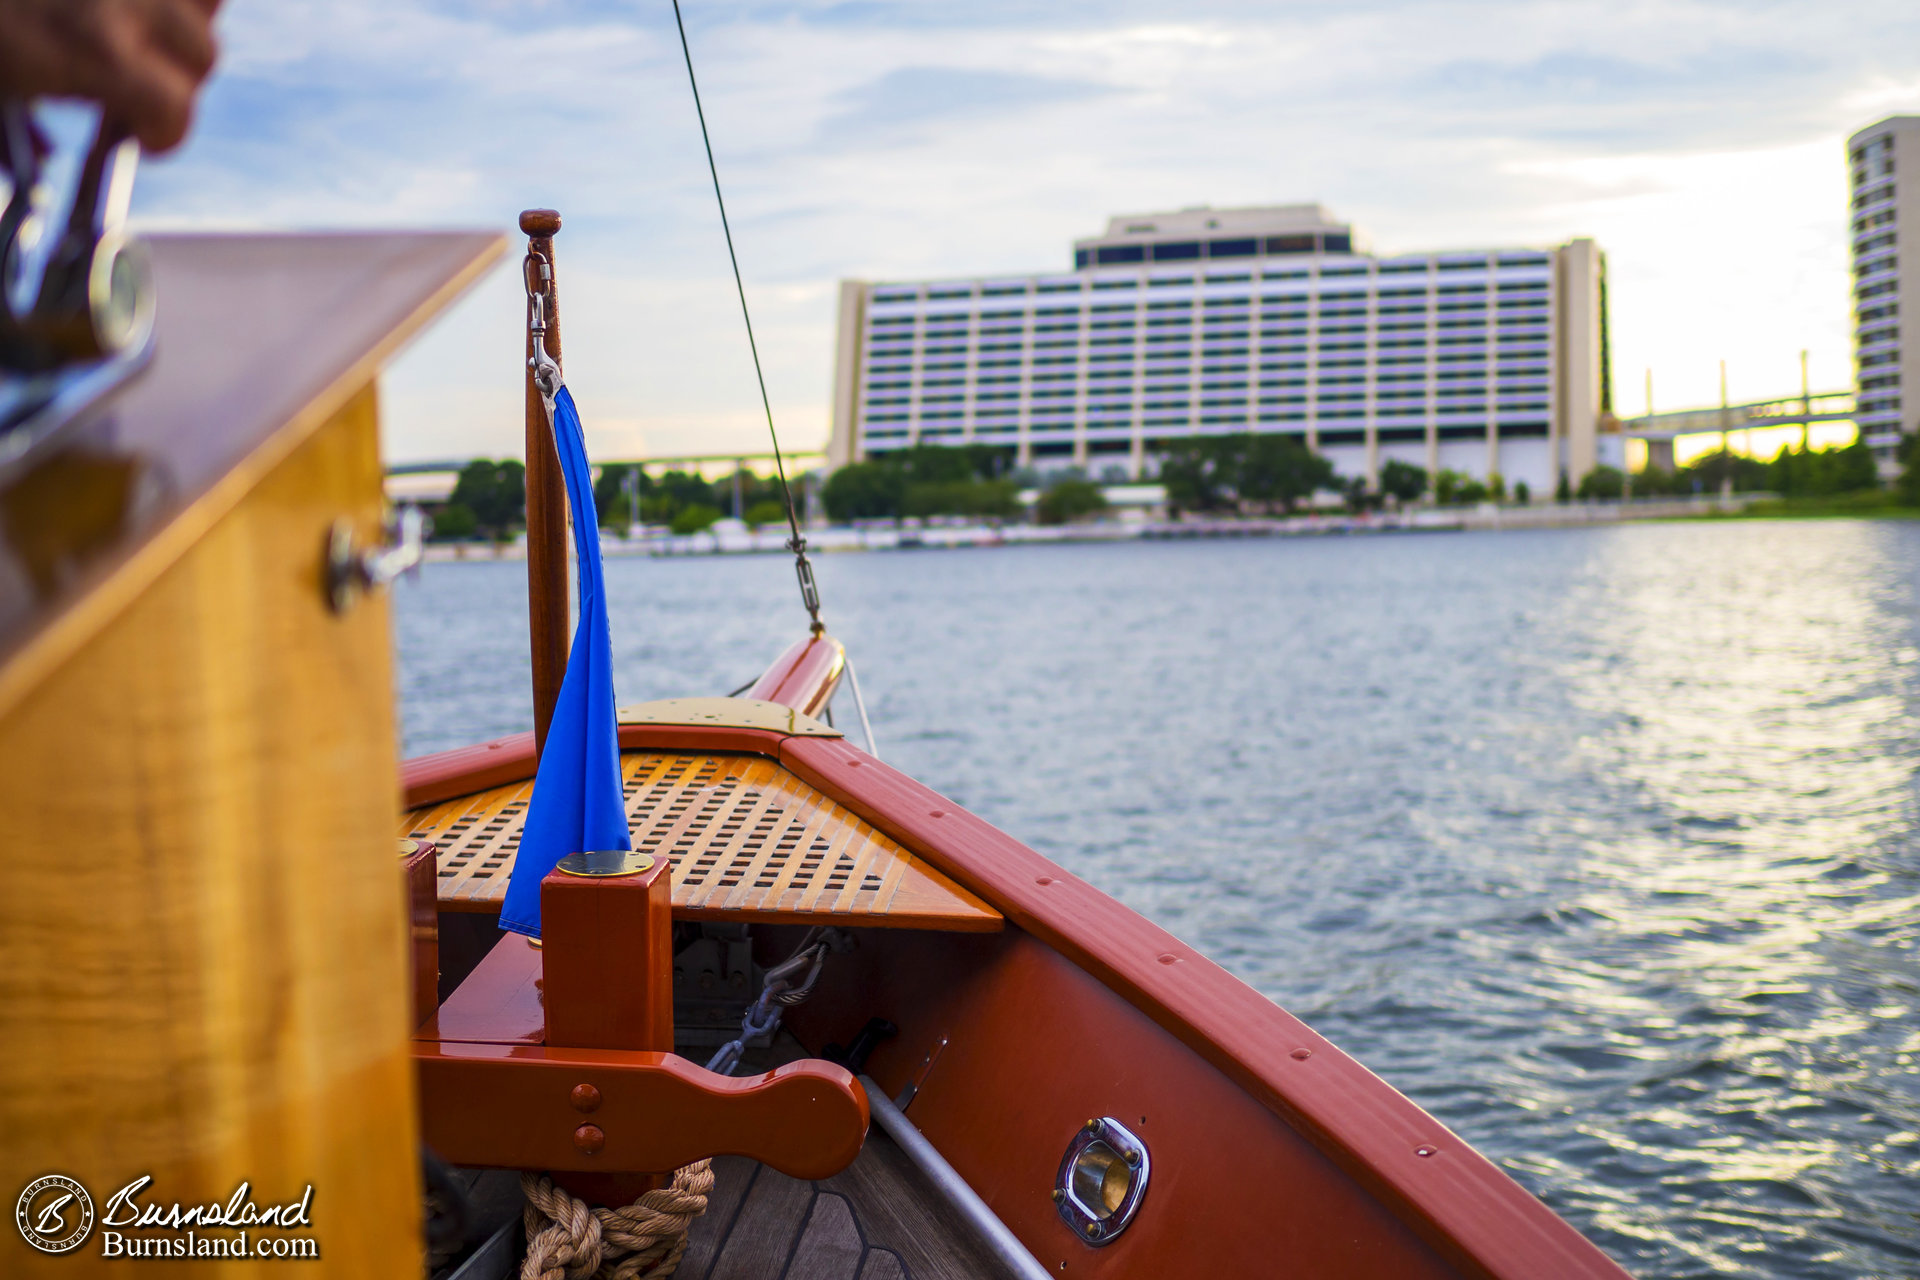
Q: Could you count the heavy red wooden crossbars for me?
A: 1